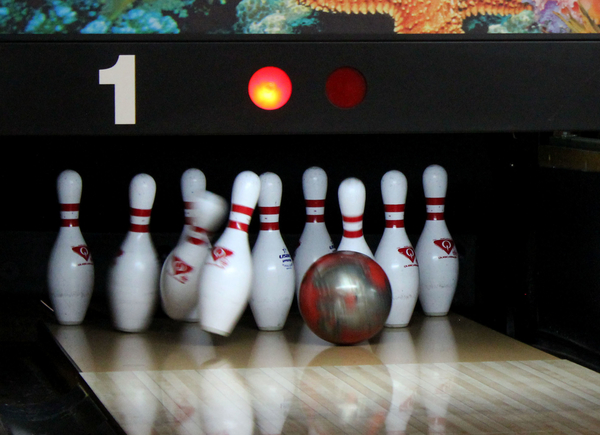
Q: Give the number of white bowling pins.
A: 10